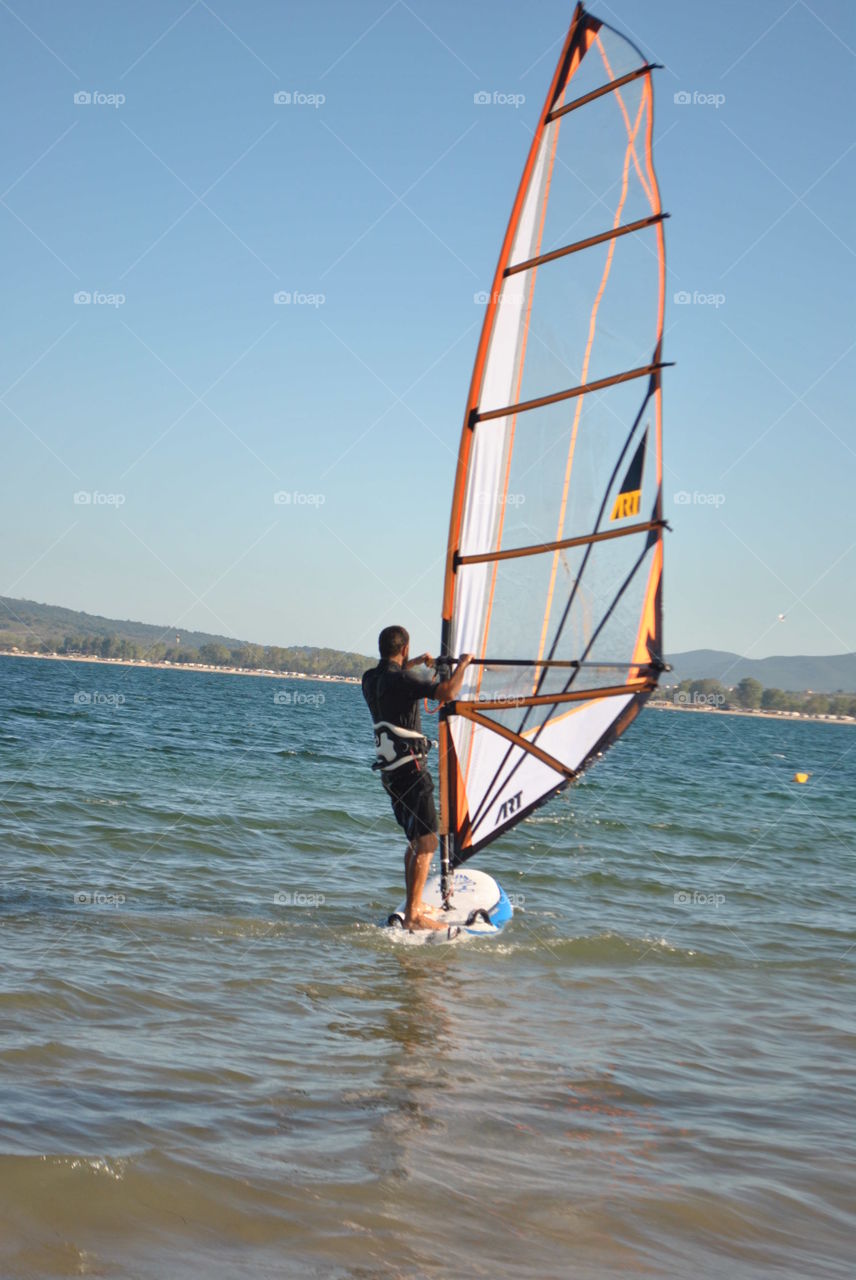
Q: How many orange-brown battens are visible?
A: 6